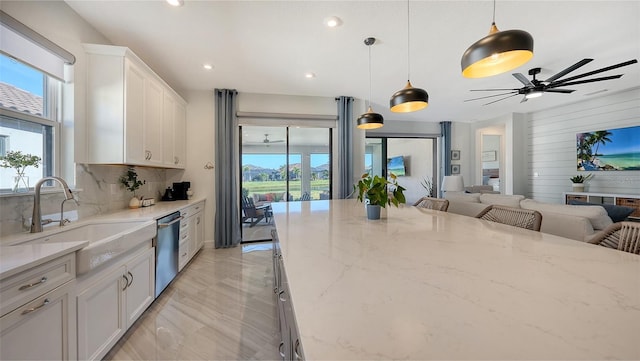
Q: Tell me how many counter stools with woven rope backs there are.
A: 3